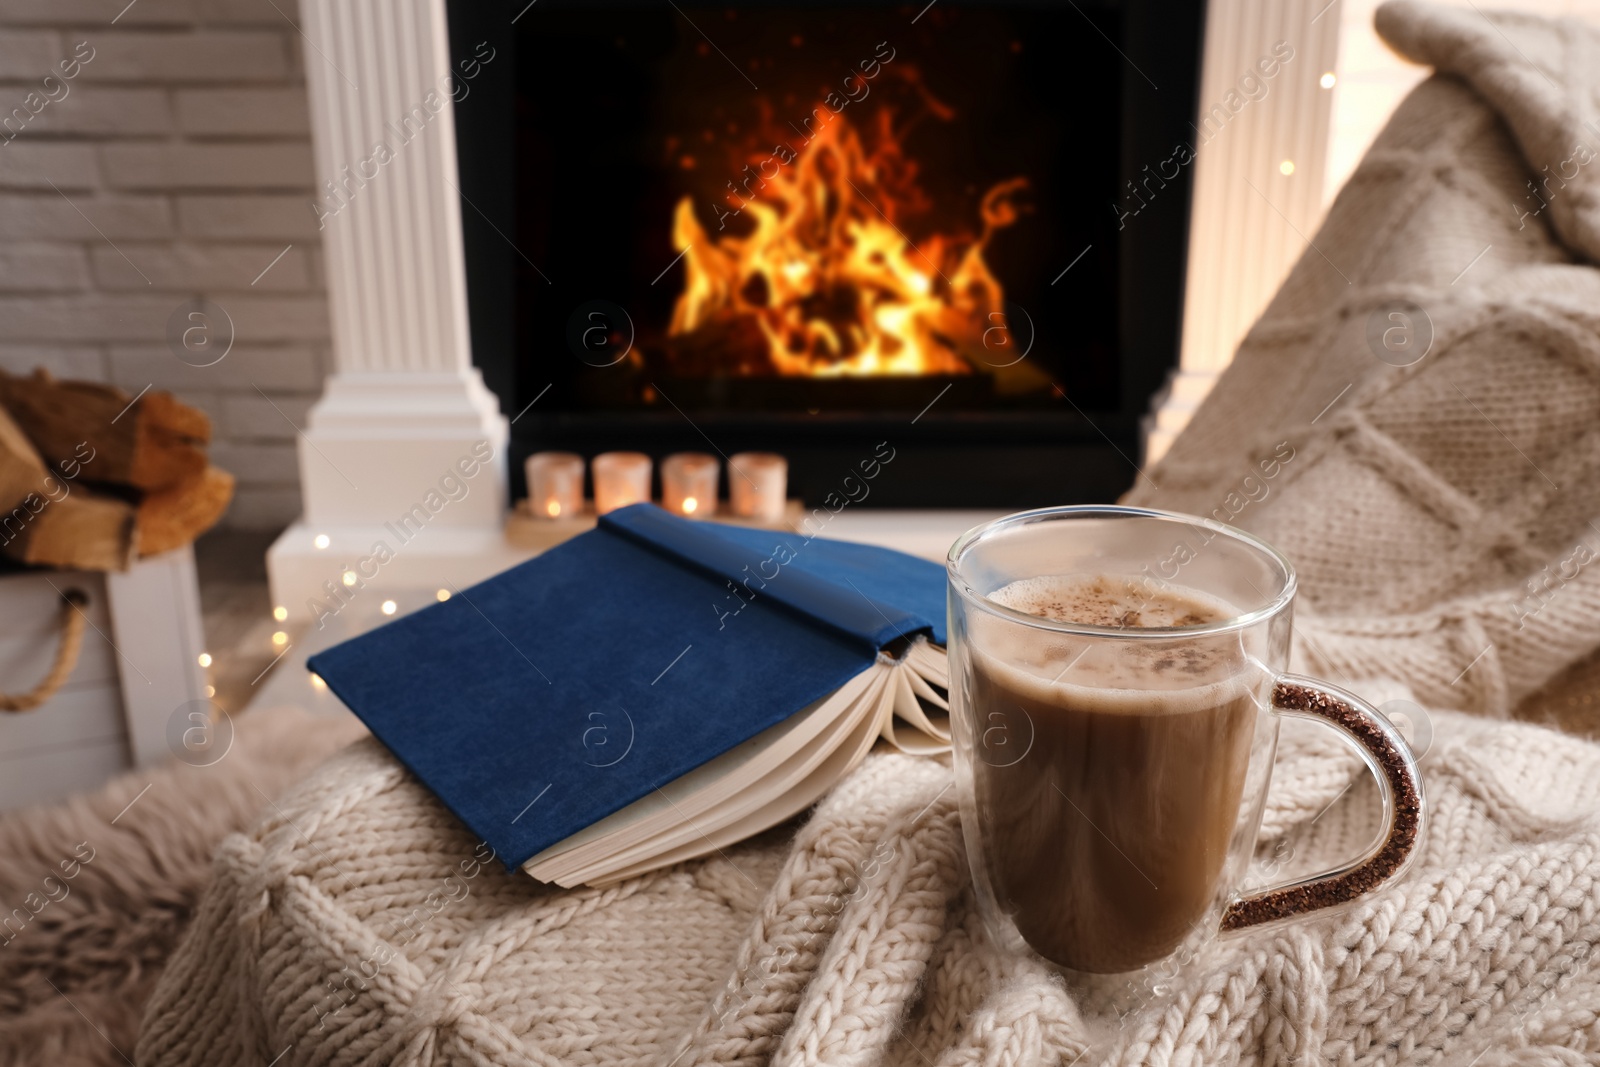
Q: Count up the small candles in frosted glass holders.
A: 4